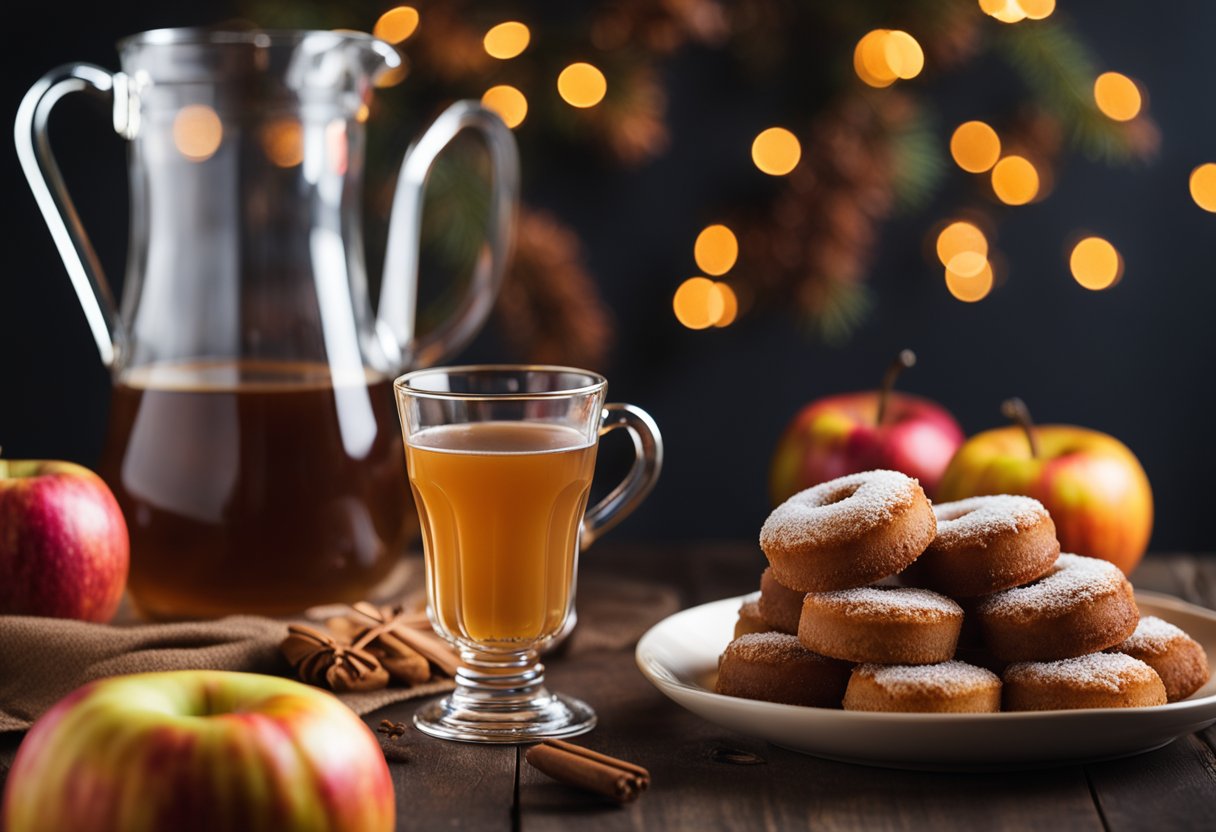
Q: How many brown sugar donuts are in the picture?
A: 10